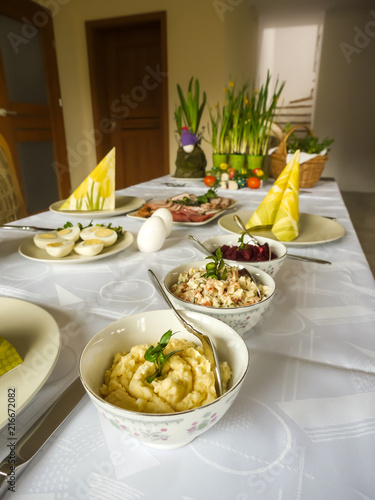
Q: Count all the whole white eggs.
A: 2